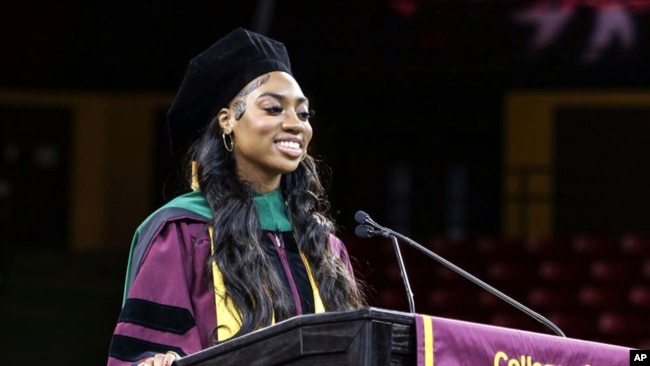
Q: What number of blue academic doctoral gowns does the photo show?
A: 0